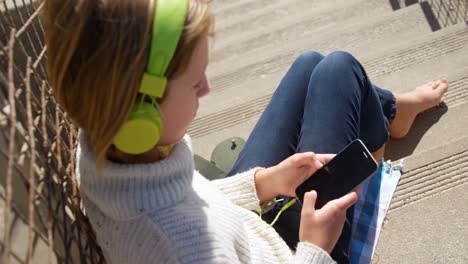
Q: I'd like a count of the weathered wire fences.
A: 1